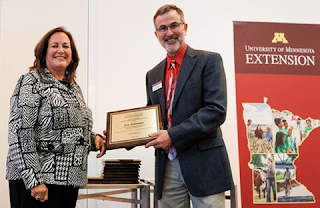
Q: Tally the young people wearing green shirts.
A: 4